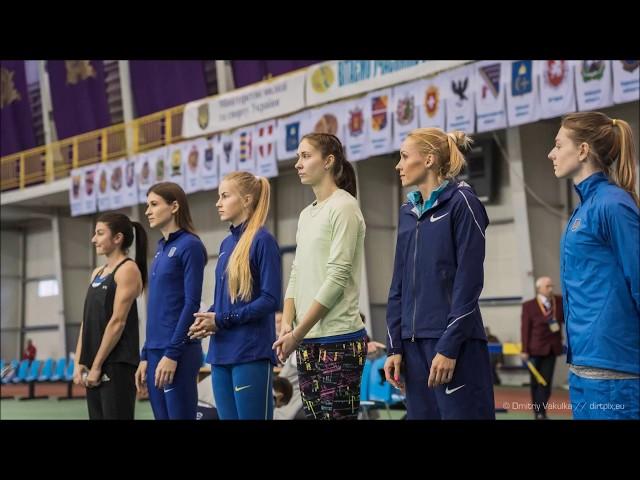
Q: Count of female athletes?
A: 6